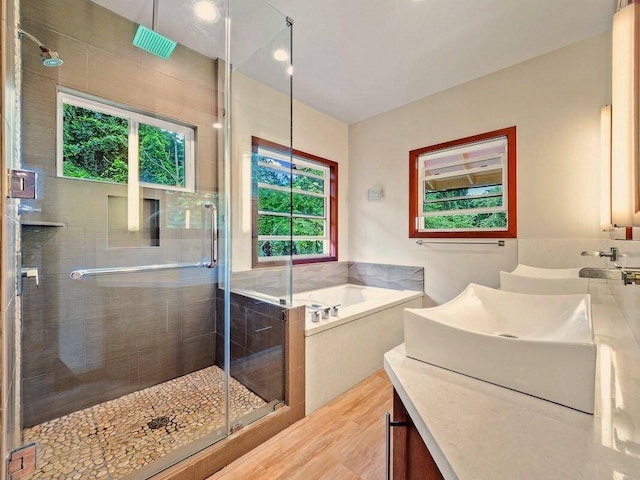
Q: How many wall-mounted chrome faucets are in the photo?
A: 2